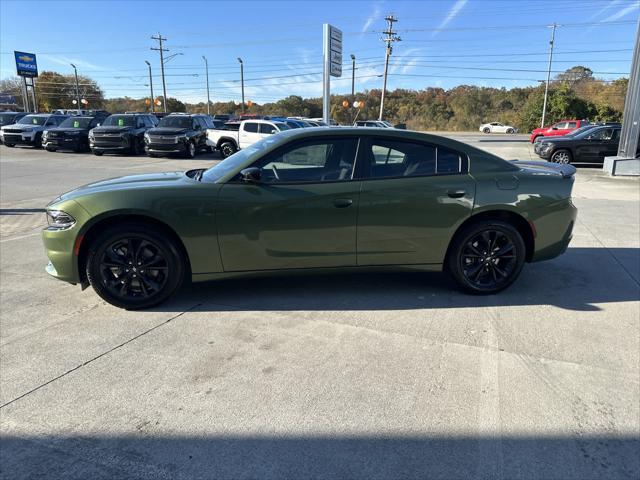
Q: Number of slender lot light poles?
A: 5